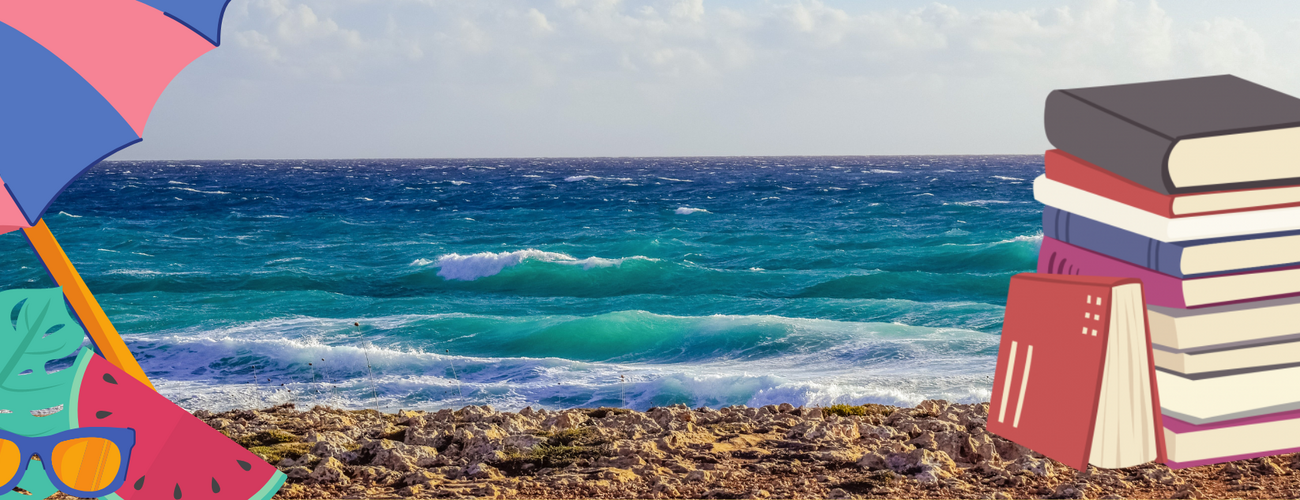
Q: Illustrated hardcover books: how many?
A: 10